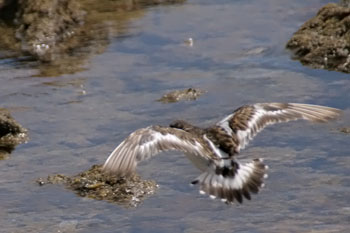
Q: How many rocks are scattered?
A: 5